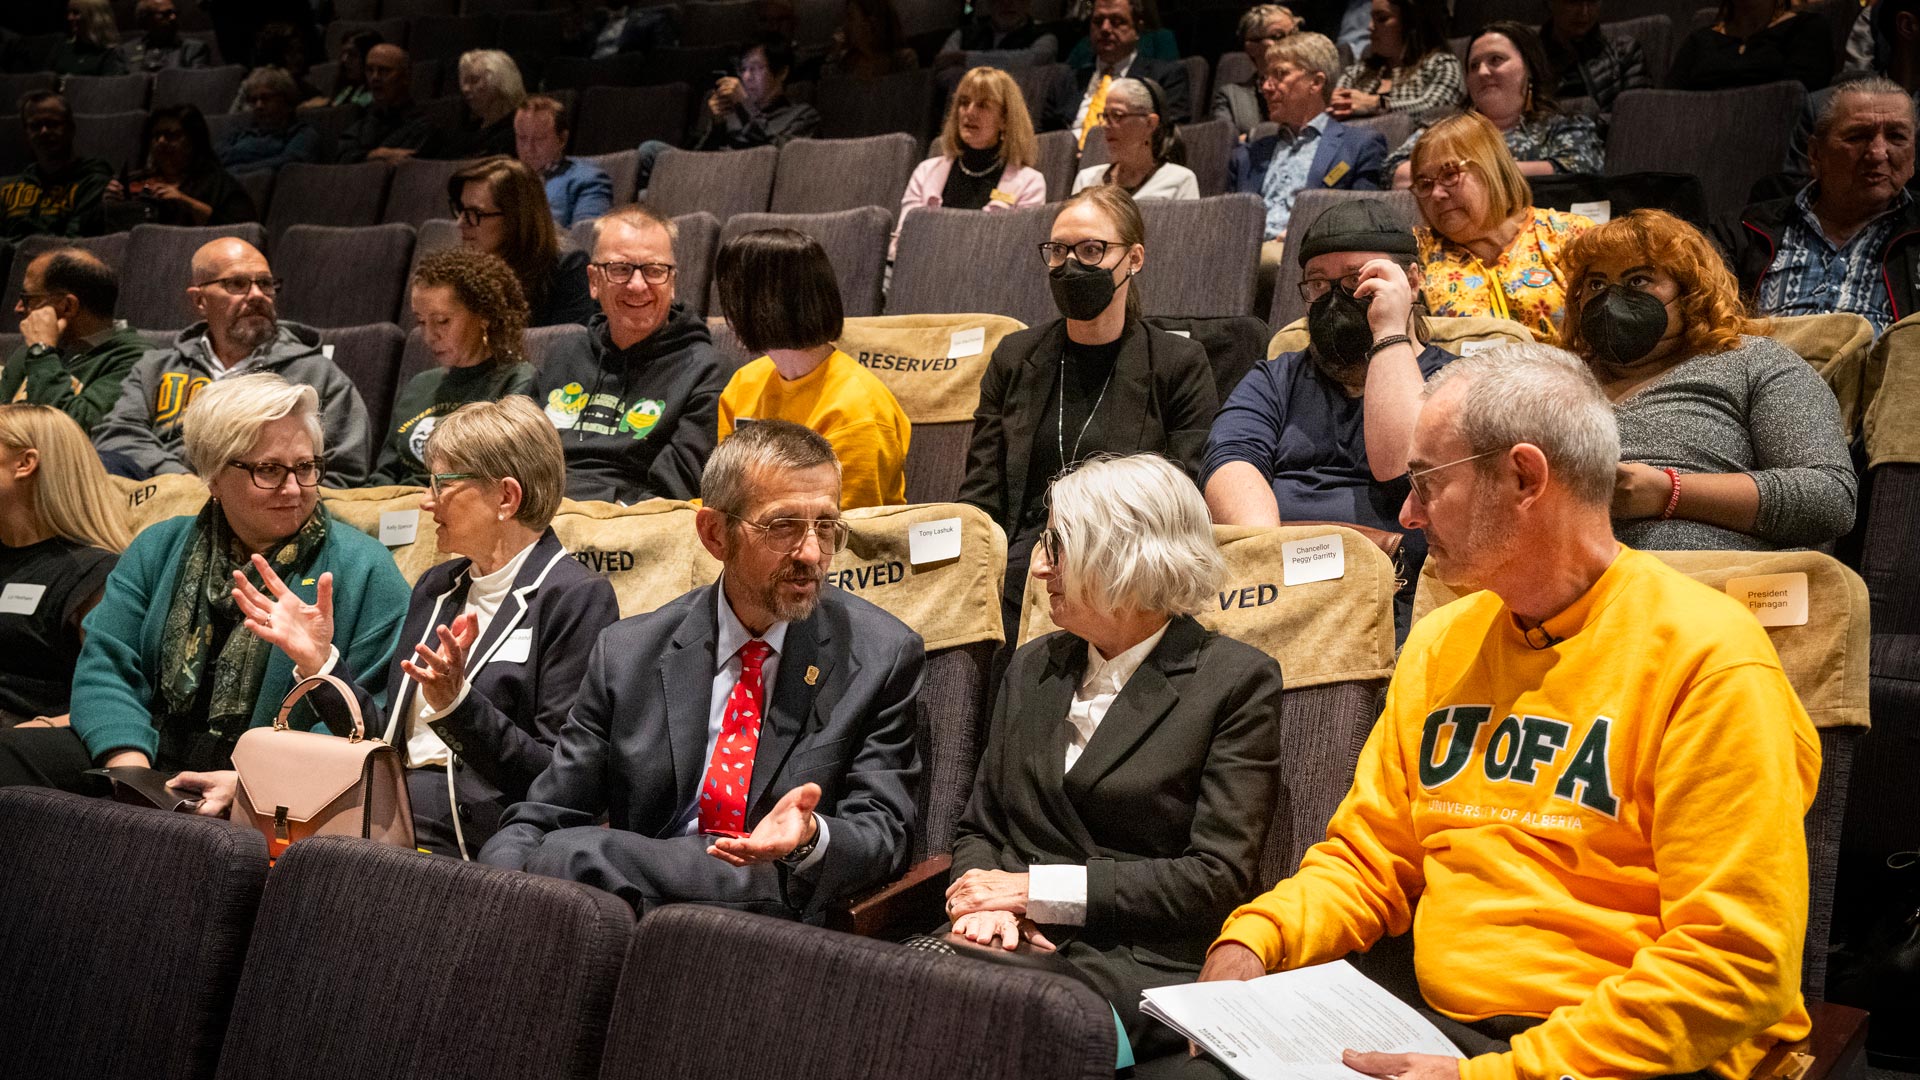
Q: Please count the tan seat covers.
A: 10